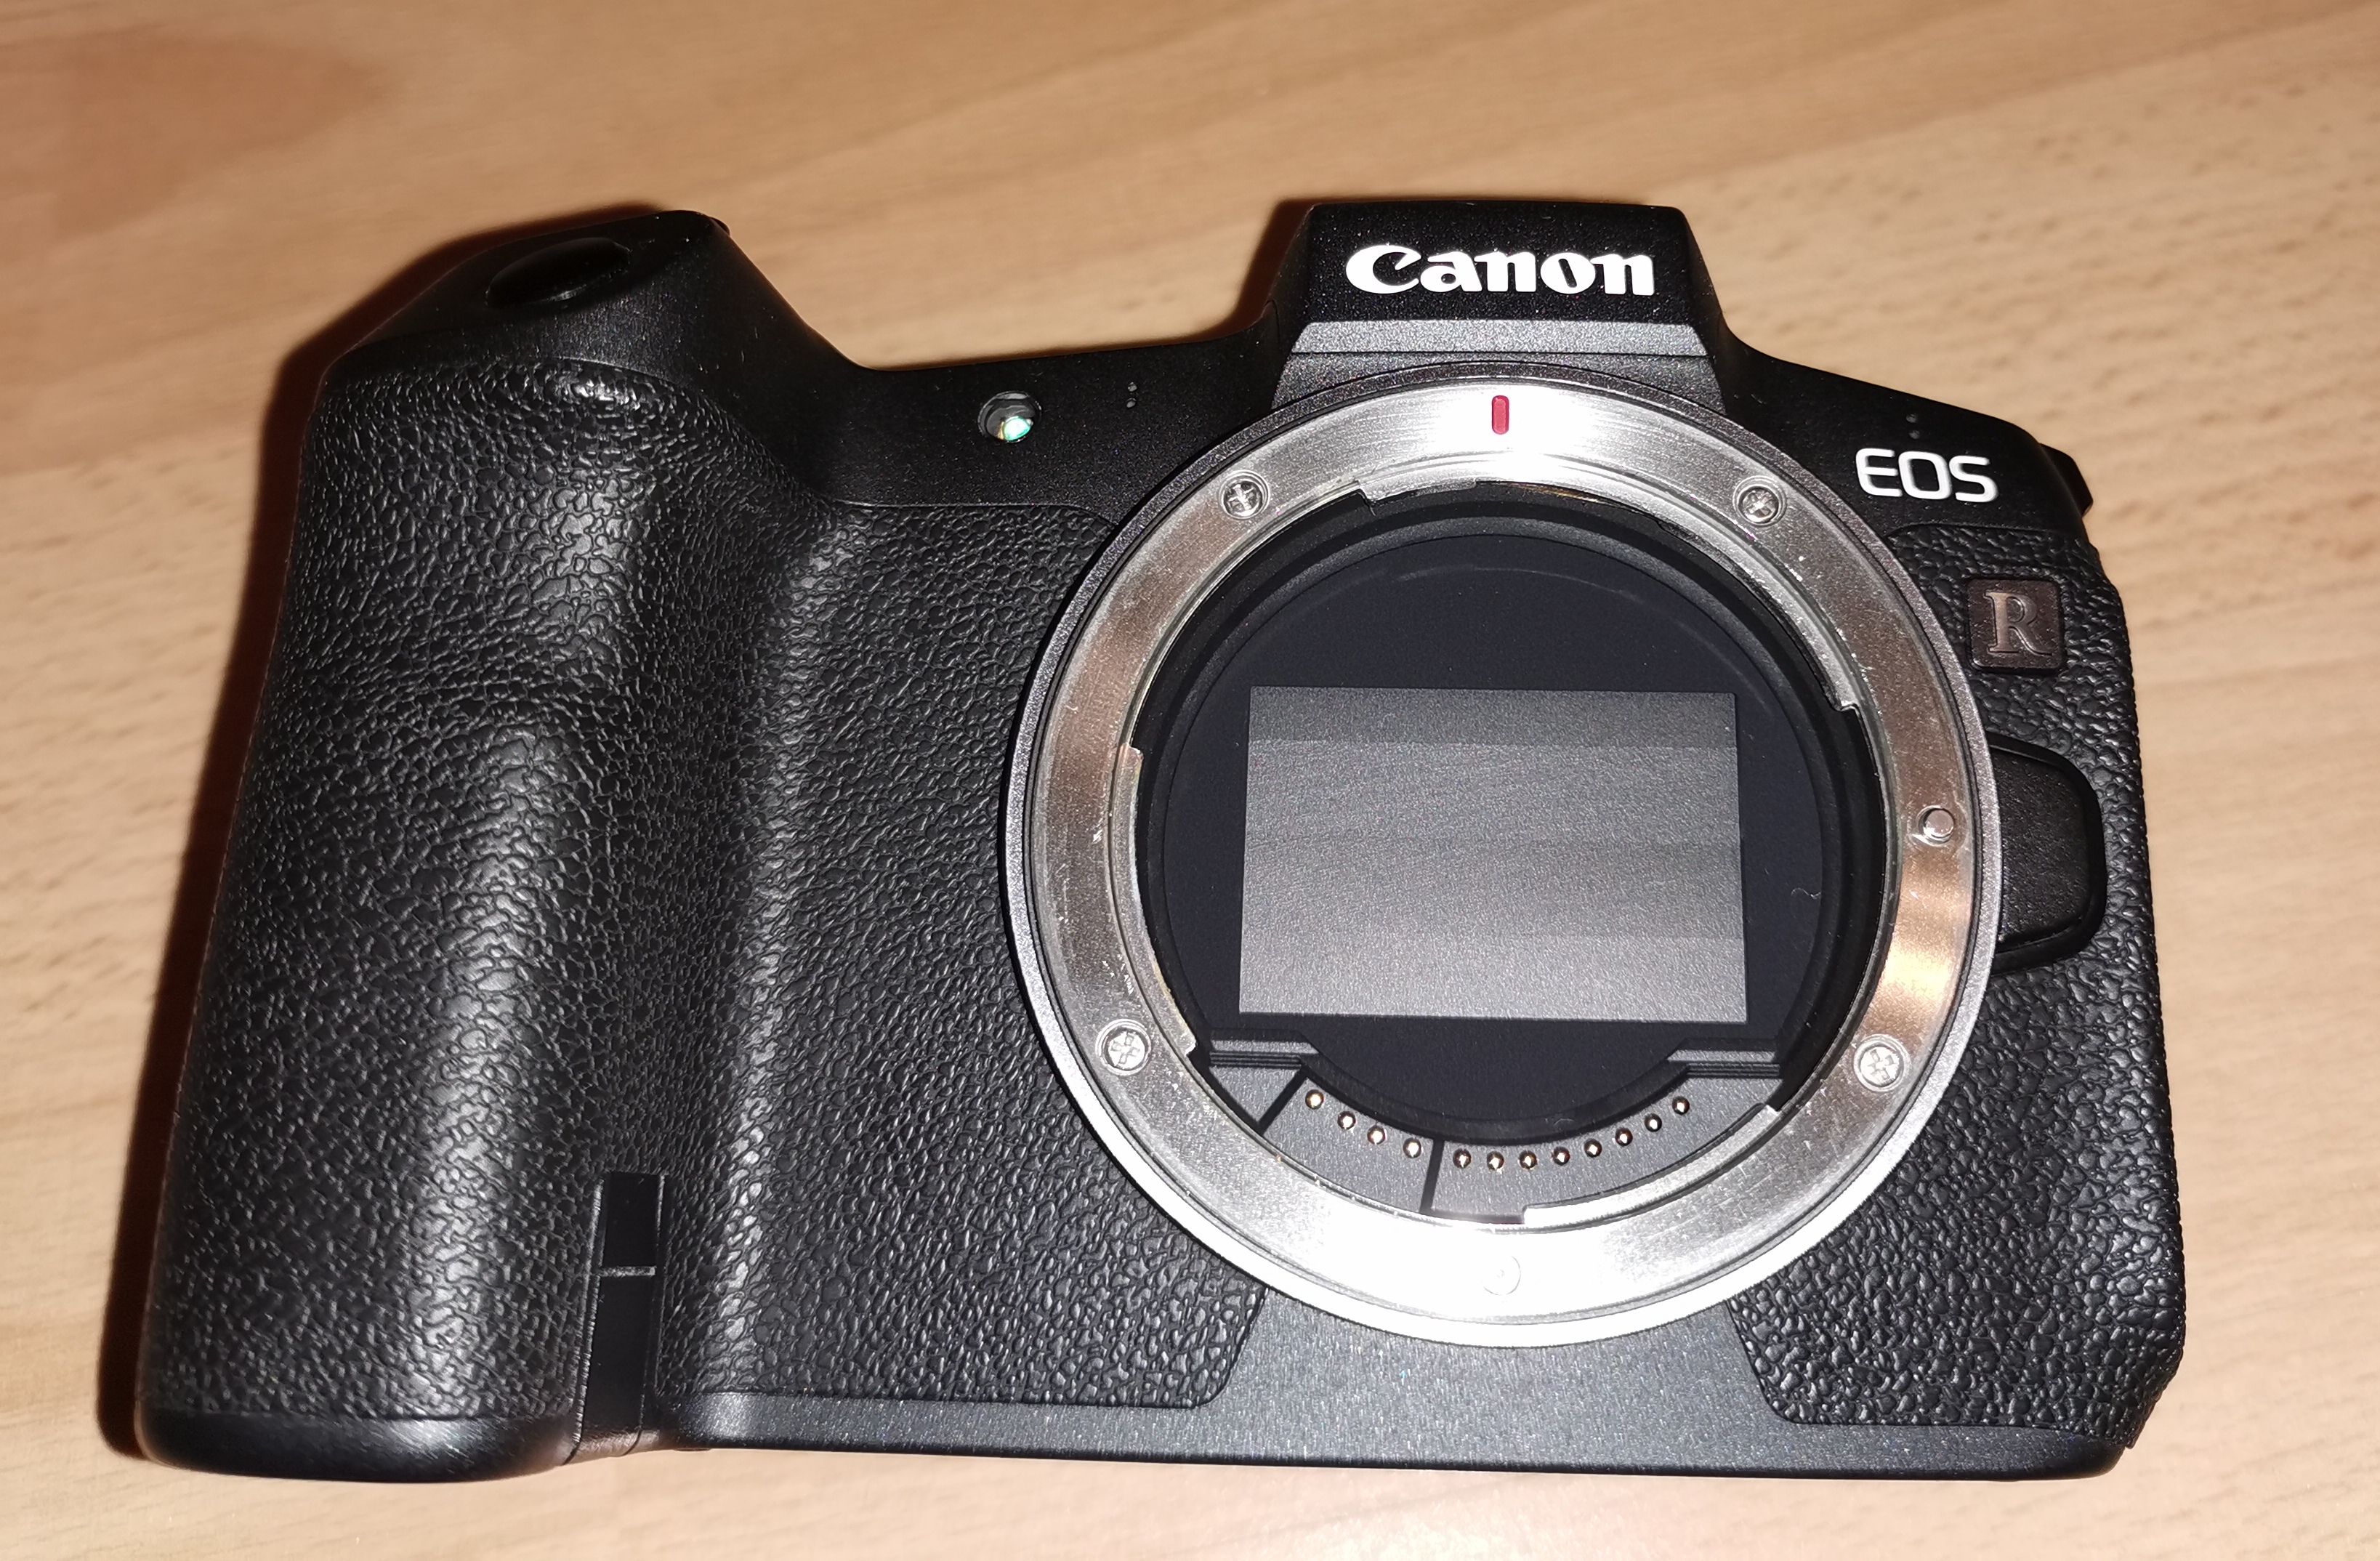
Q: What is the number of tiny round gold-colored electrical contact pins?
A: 12